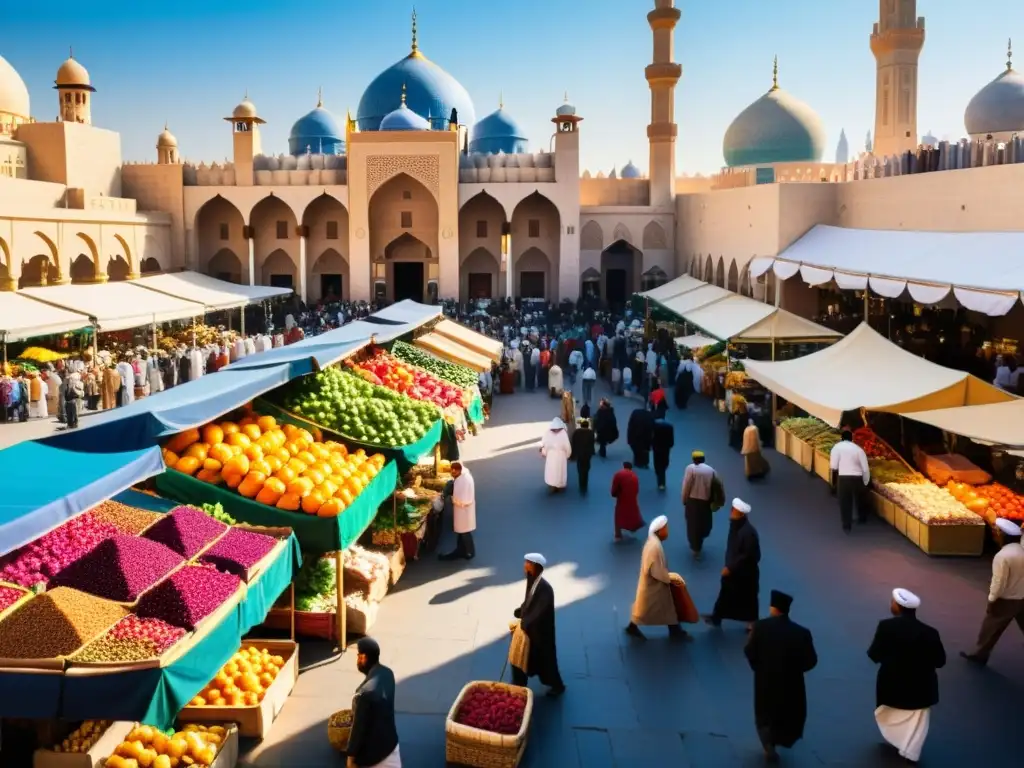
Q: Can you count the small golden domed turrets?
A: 3